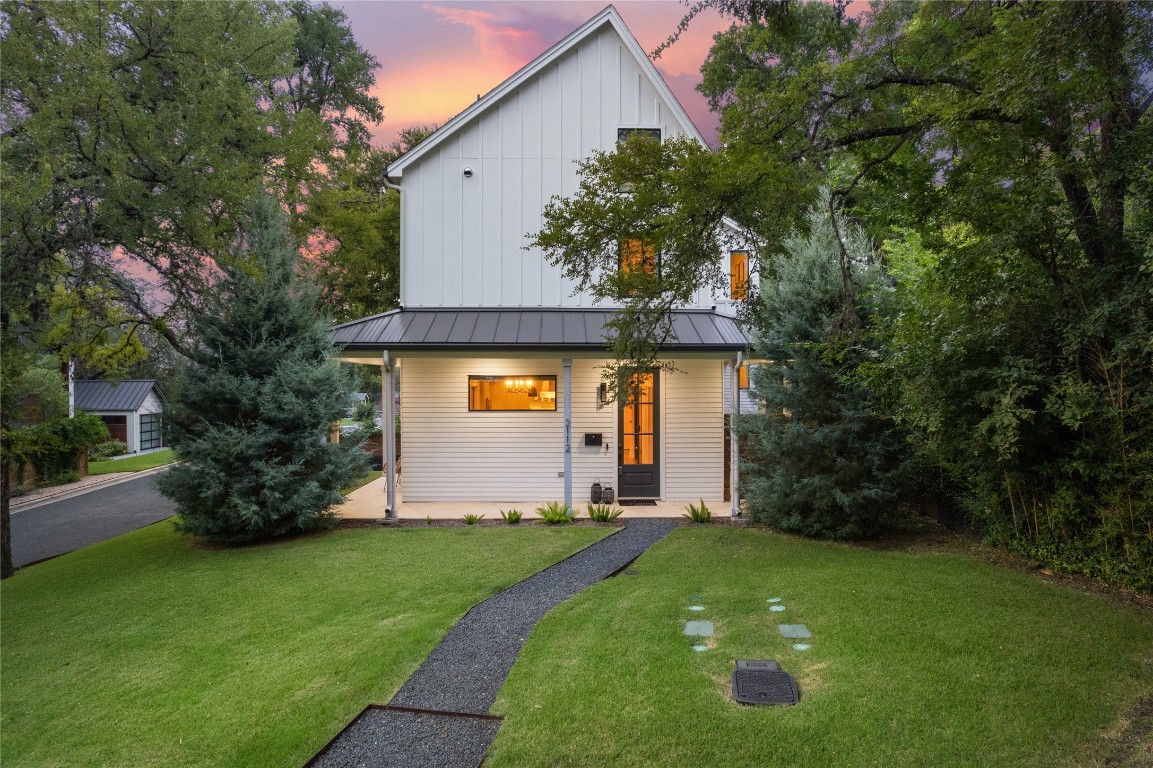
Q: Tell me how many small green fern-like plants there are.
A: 6